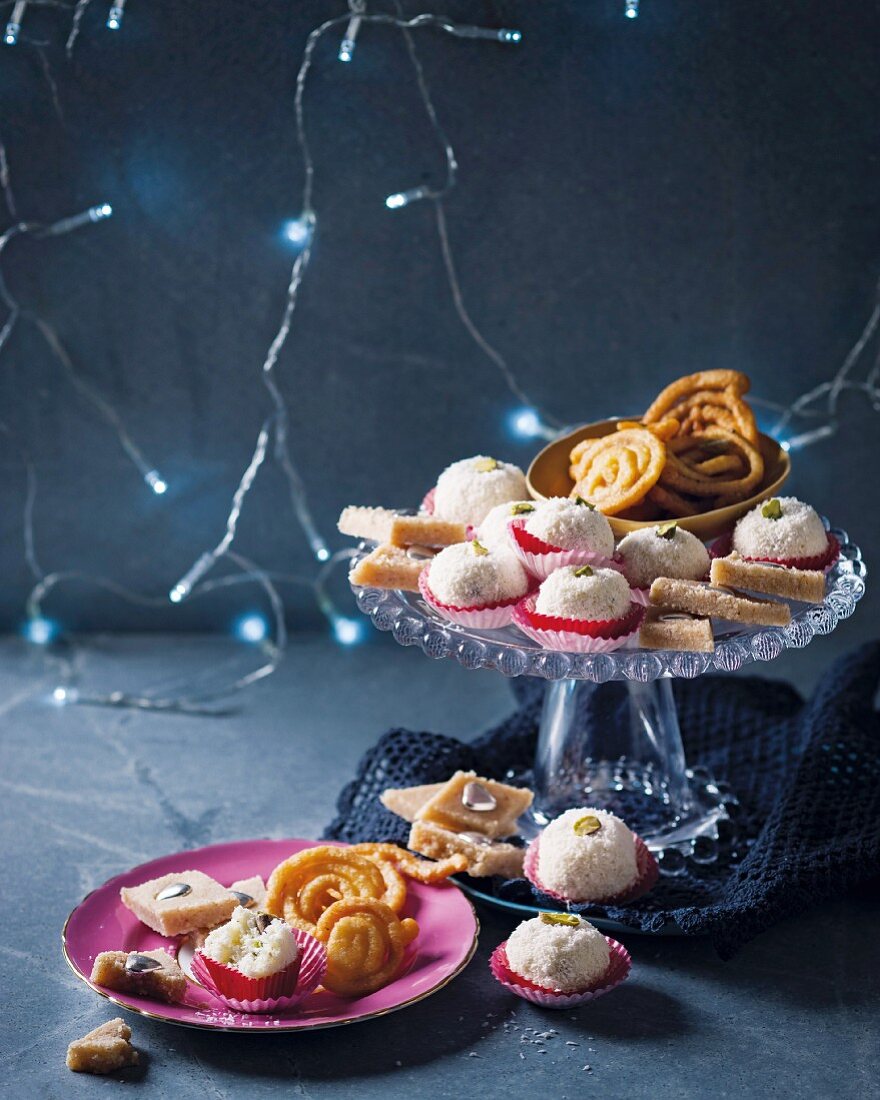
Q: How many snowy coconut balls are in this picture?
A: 10